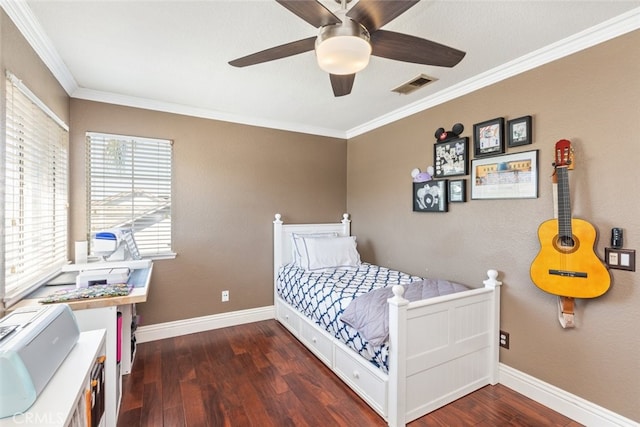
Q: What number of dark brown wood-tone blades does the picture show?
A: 5